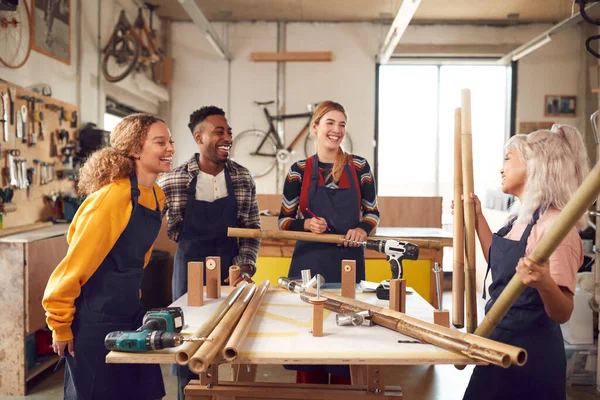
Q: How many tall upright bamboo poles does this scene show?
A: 2